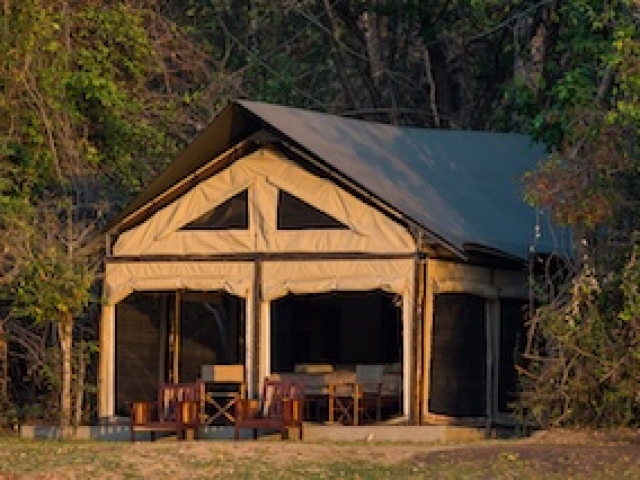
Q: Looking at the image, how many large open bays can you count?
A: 2